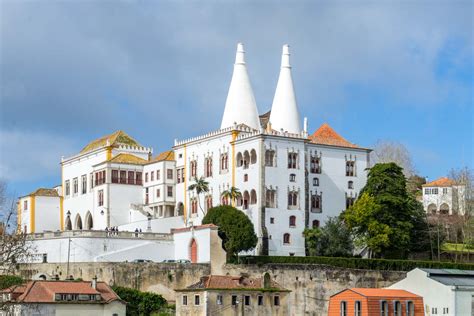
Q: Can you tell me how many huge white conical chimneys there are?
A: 2